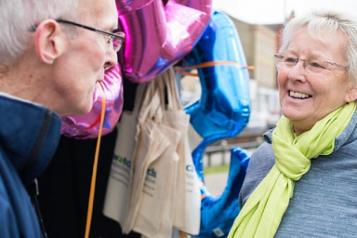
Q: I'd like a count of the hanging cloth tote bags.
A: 3